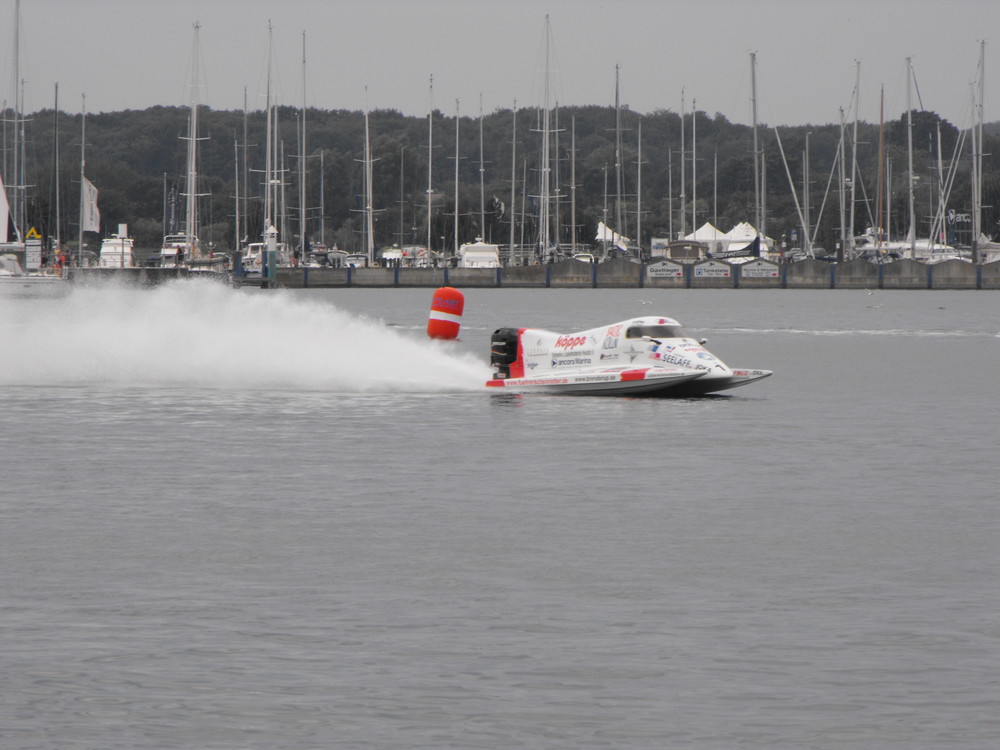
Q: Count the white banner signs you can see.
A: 3